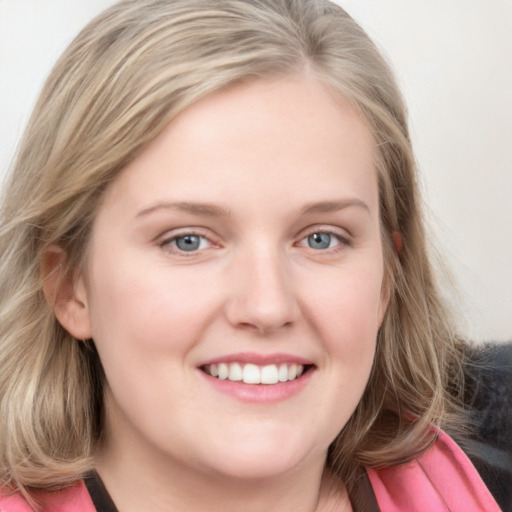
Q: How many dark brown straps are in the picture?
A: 2